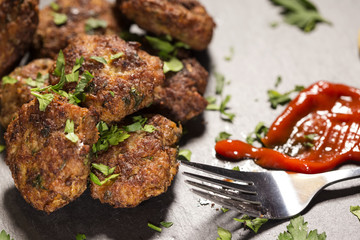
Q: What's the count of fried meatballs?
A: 8